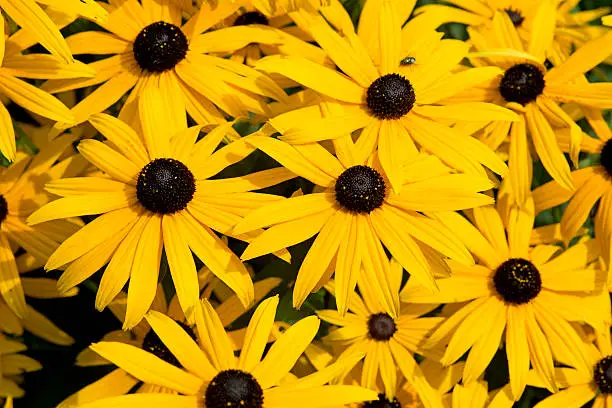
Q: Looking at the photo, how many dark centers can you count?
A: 15